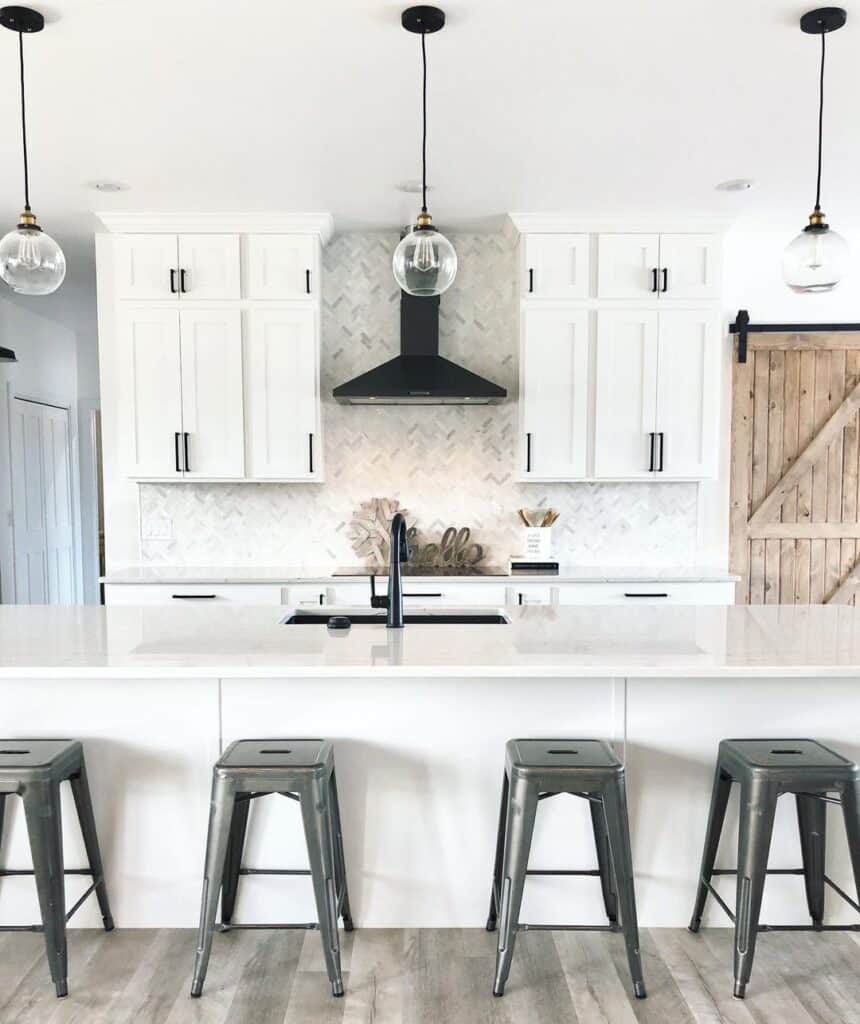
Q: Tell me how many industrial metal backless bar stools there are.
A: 4